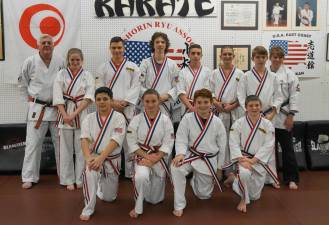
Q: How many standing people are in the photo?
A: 8